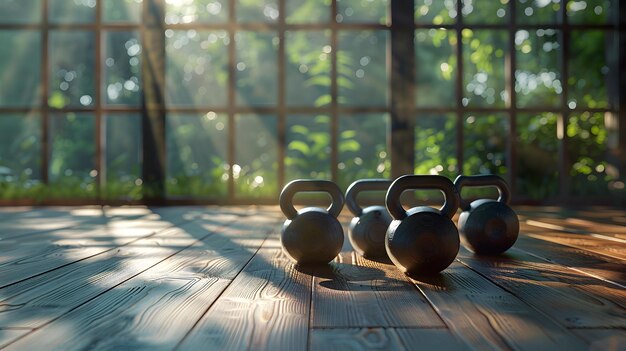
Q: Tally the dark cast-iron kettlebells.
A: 4